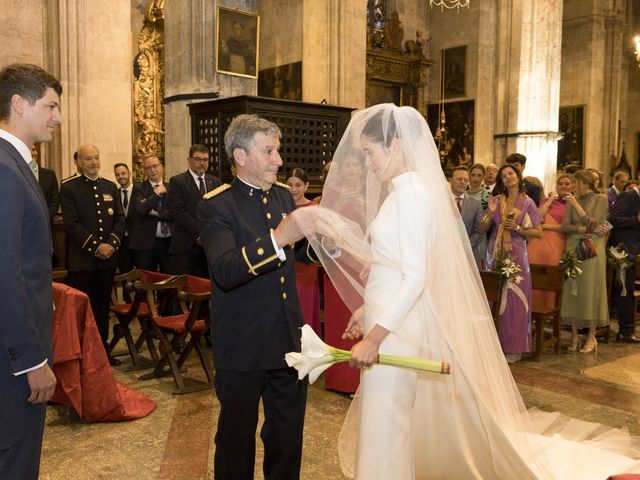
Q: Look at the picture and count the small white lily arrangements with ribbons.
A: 3